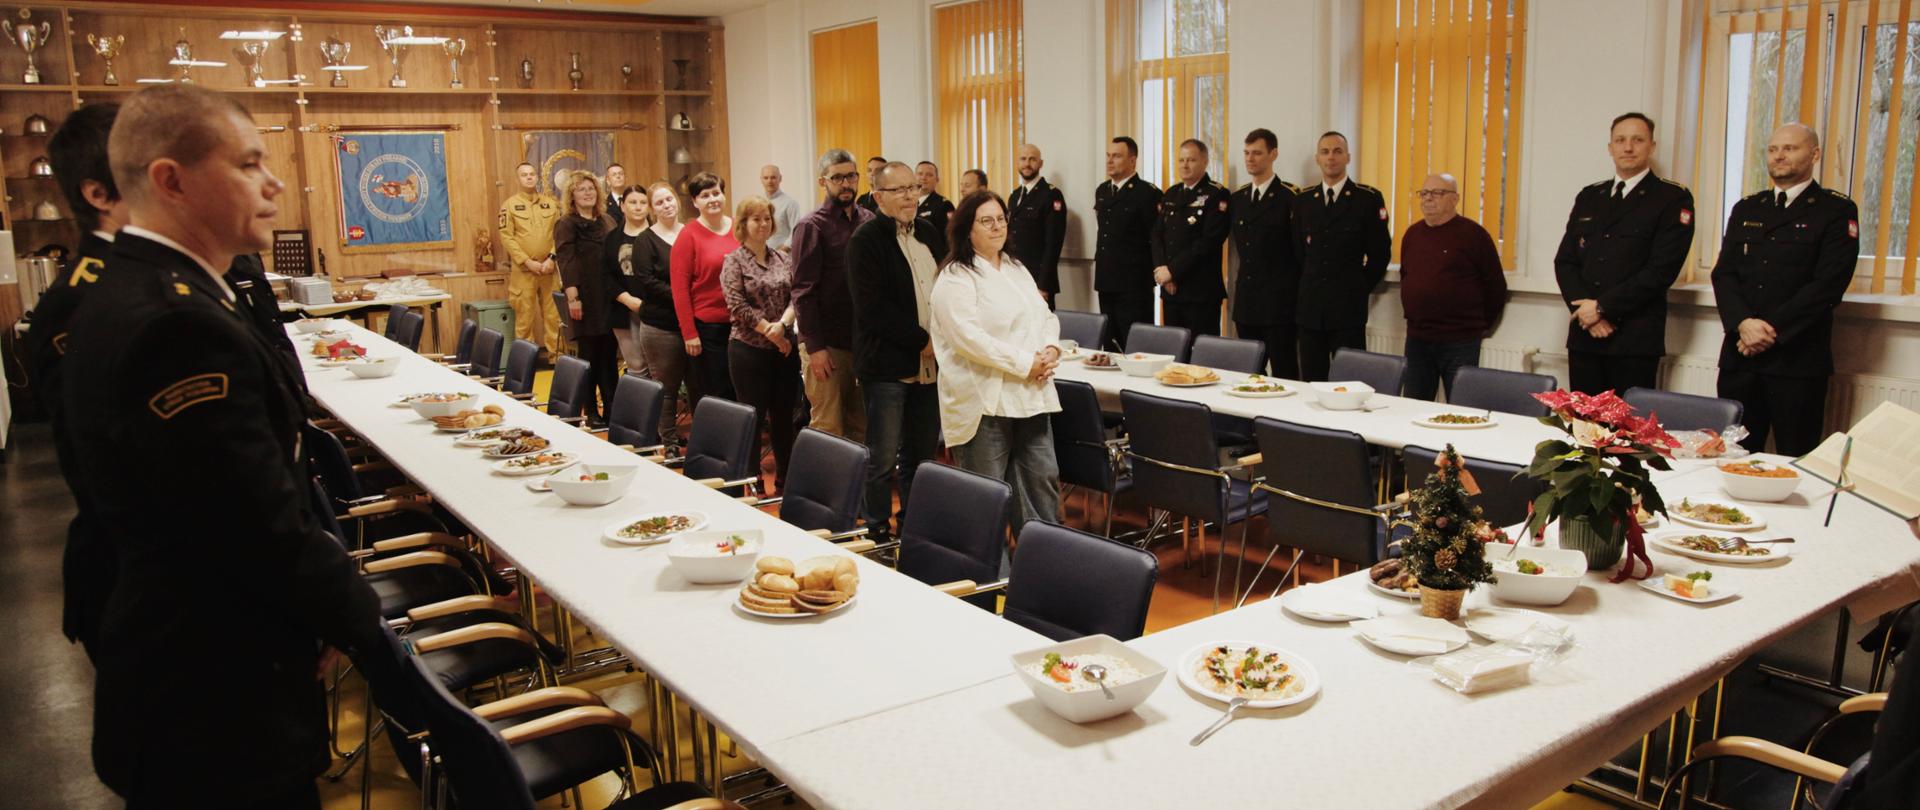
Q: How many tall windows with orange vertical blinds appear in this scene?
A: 5